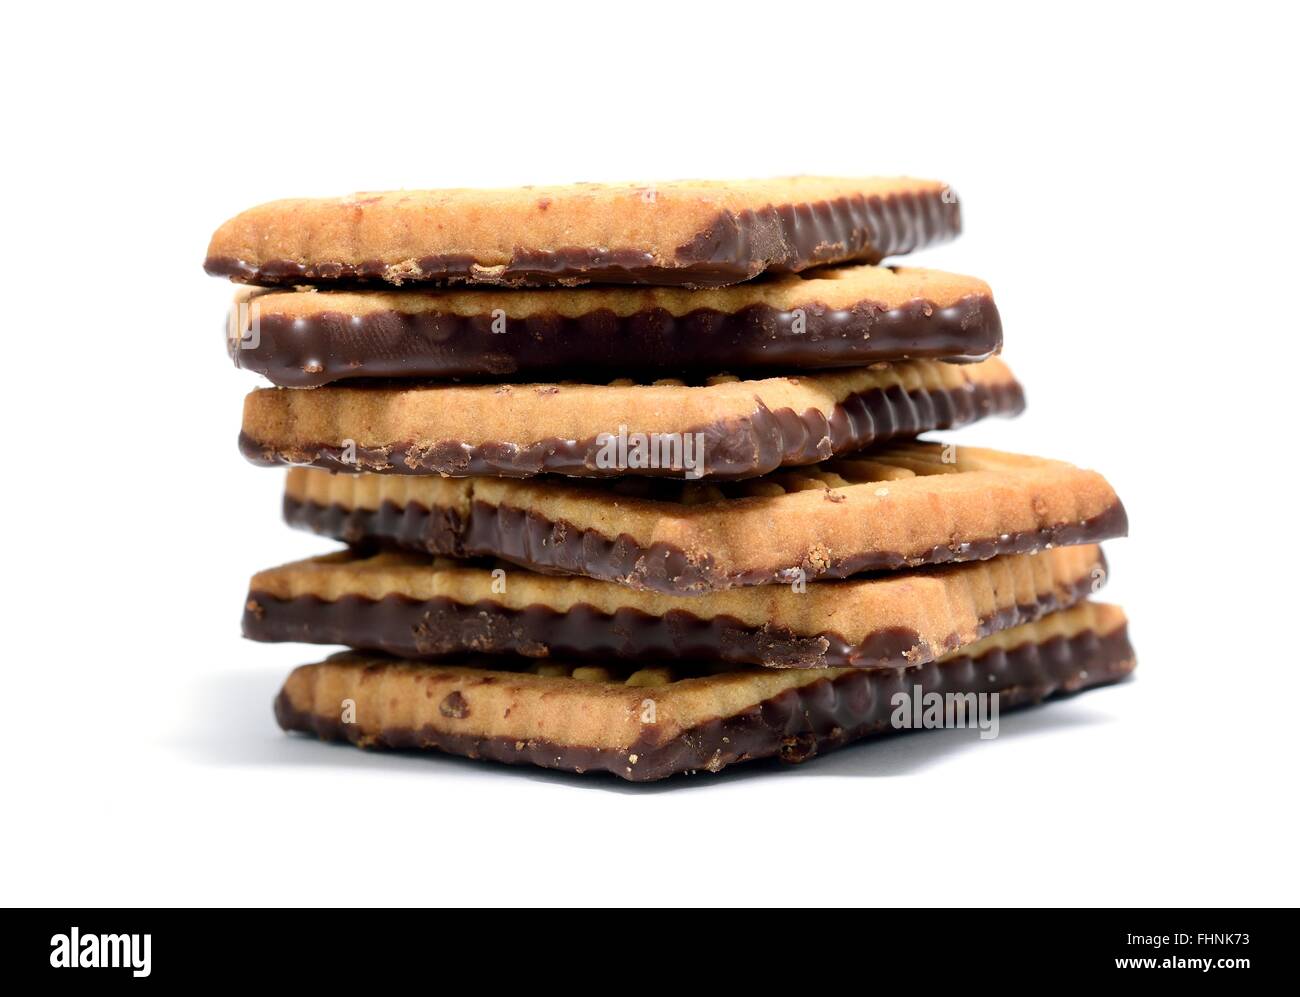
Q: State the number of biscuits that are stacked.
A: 6